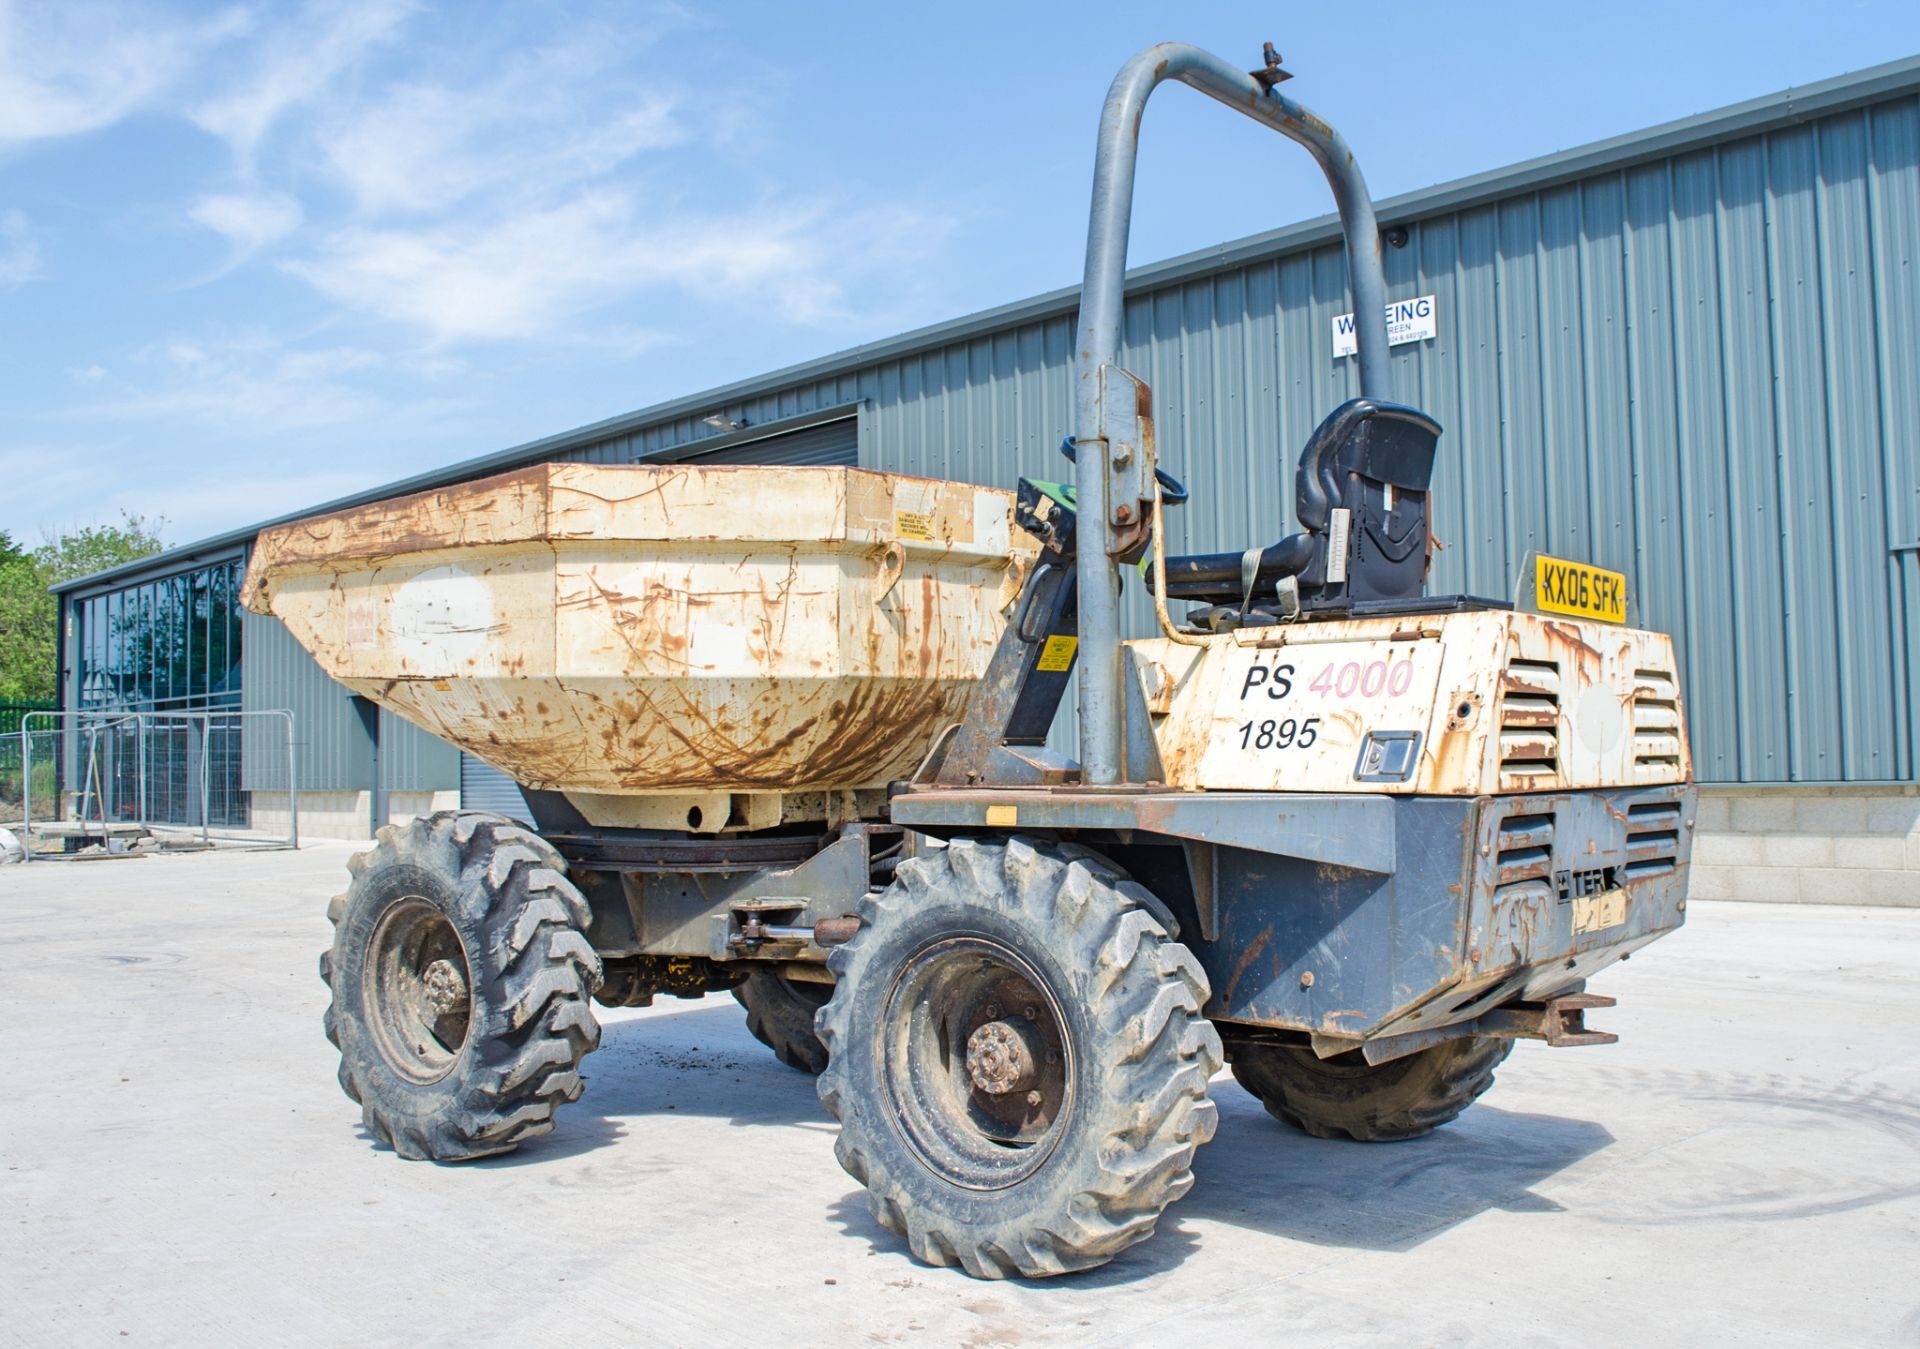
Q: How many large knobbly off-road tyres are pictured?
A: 4